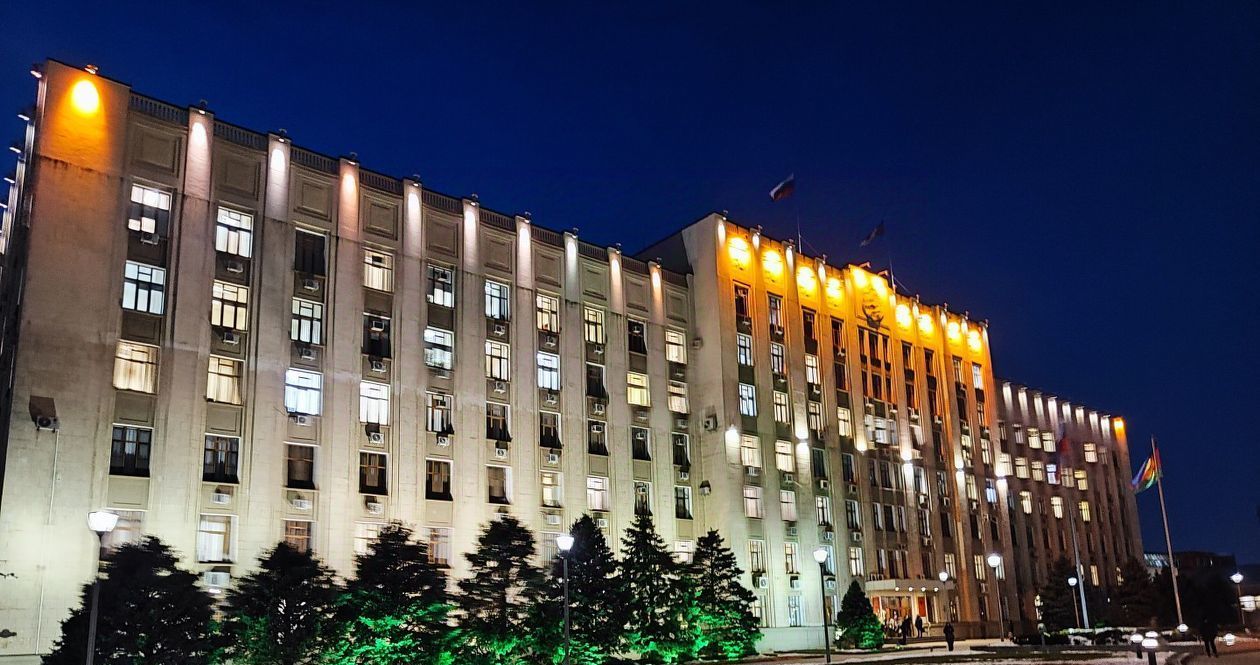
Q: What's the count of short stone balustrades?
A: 10